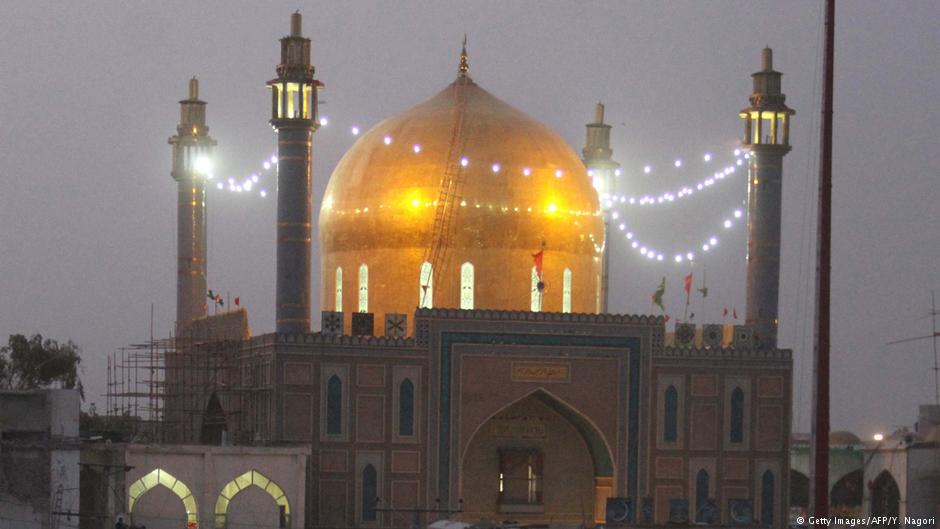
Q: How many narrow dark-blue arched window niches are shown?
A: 7